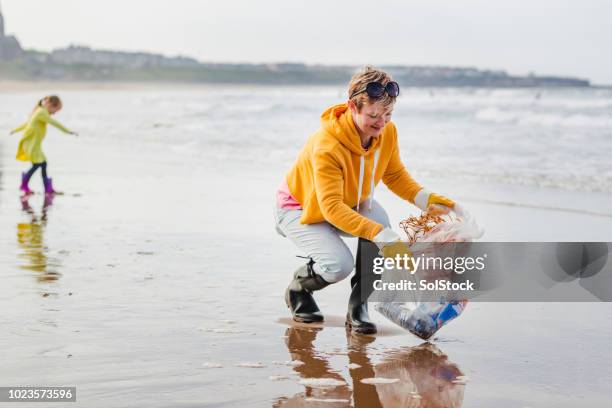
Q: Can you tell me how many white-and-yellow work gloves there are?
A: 2